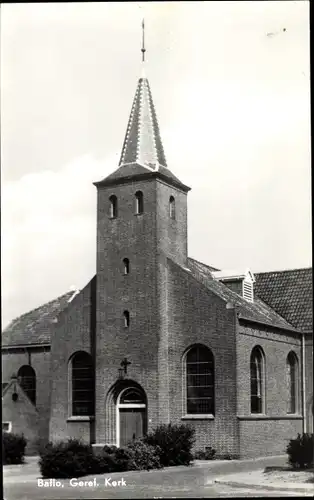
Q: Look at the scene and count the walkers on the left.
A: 0